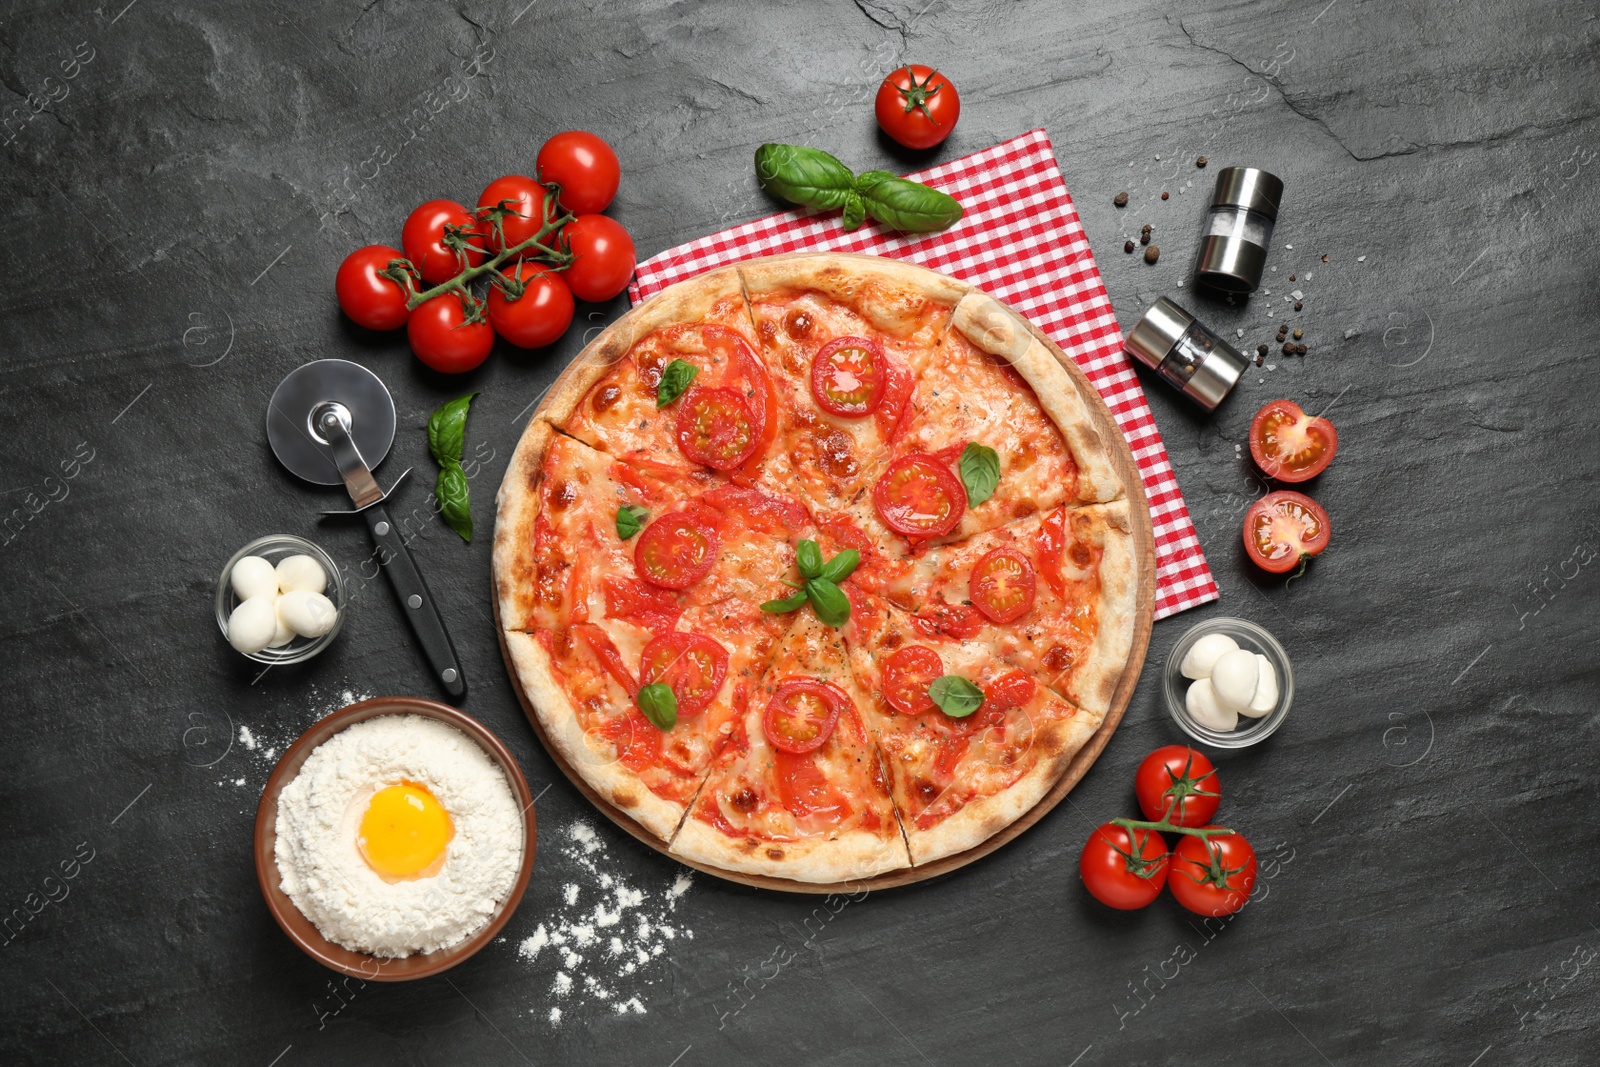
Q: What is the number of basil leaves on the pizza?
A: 9